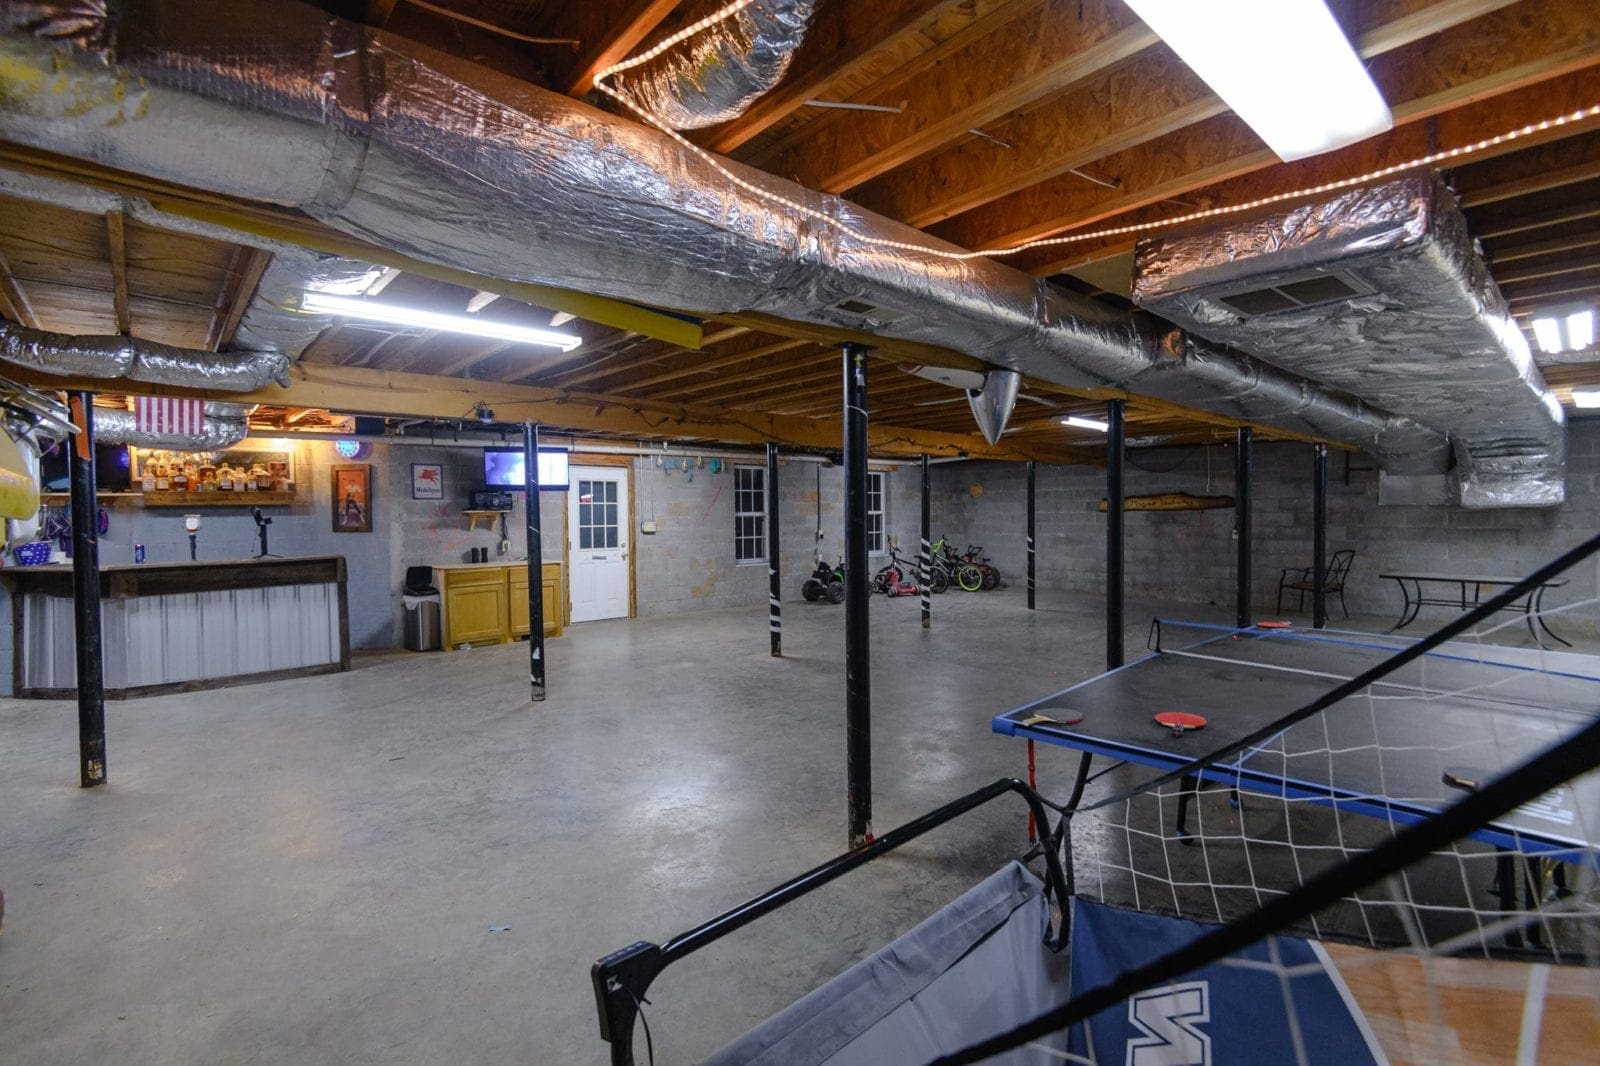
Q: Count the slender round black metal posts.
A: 9